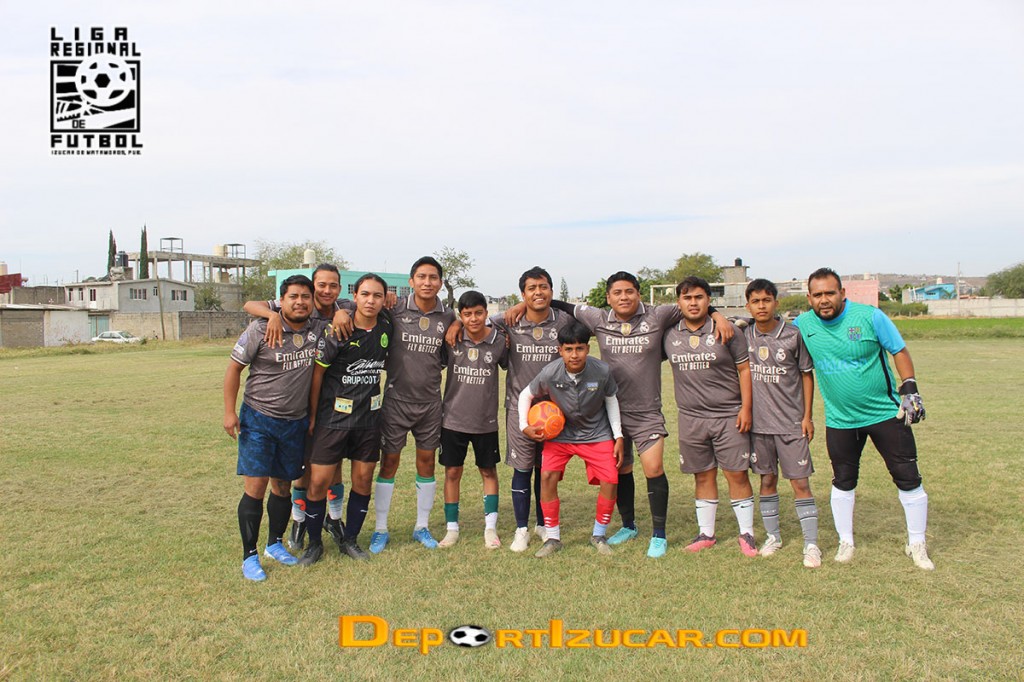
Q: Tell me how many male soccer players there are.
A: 11